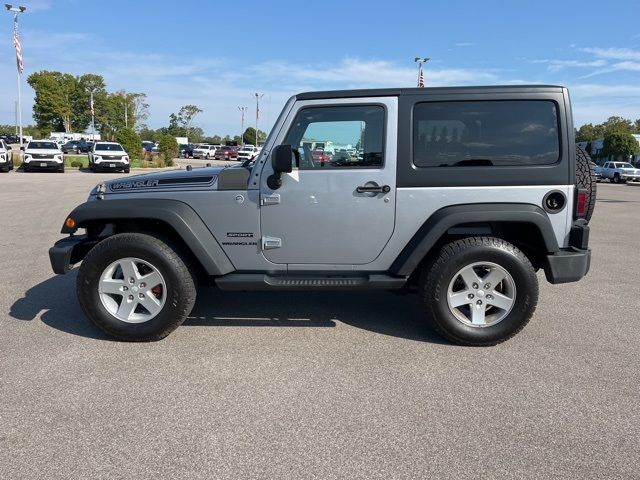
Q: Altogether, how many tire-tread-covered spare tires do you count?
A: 1